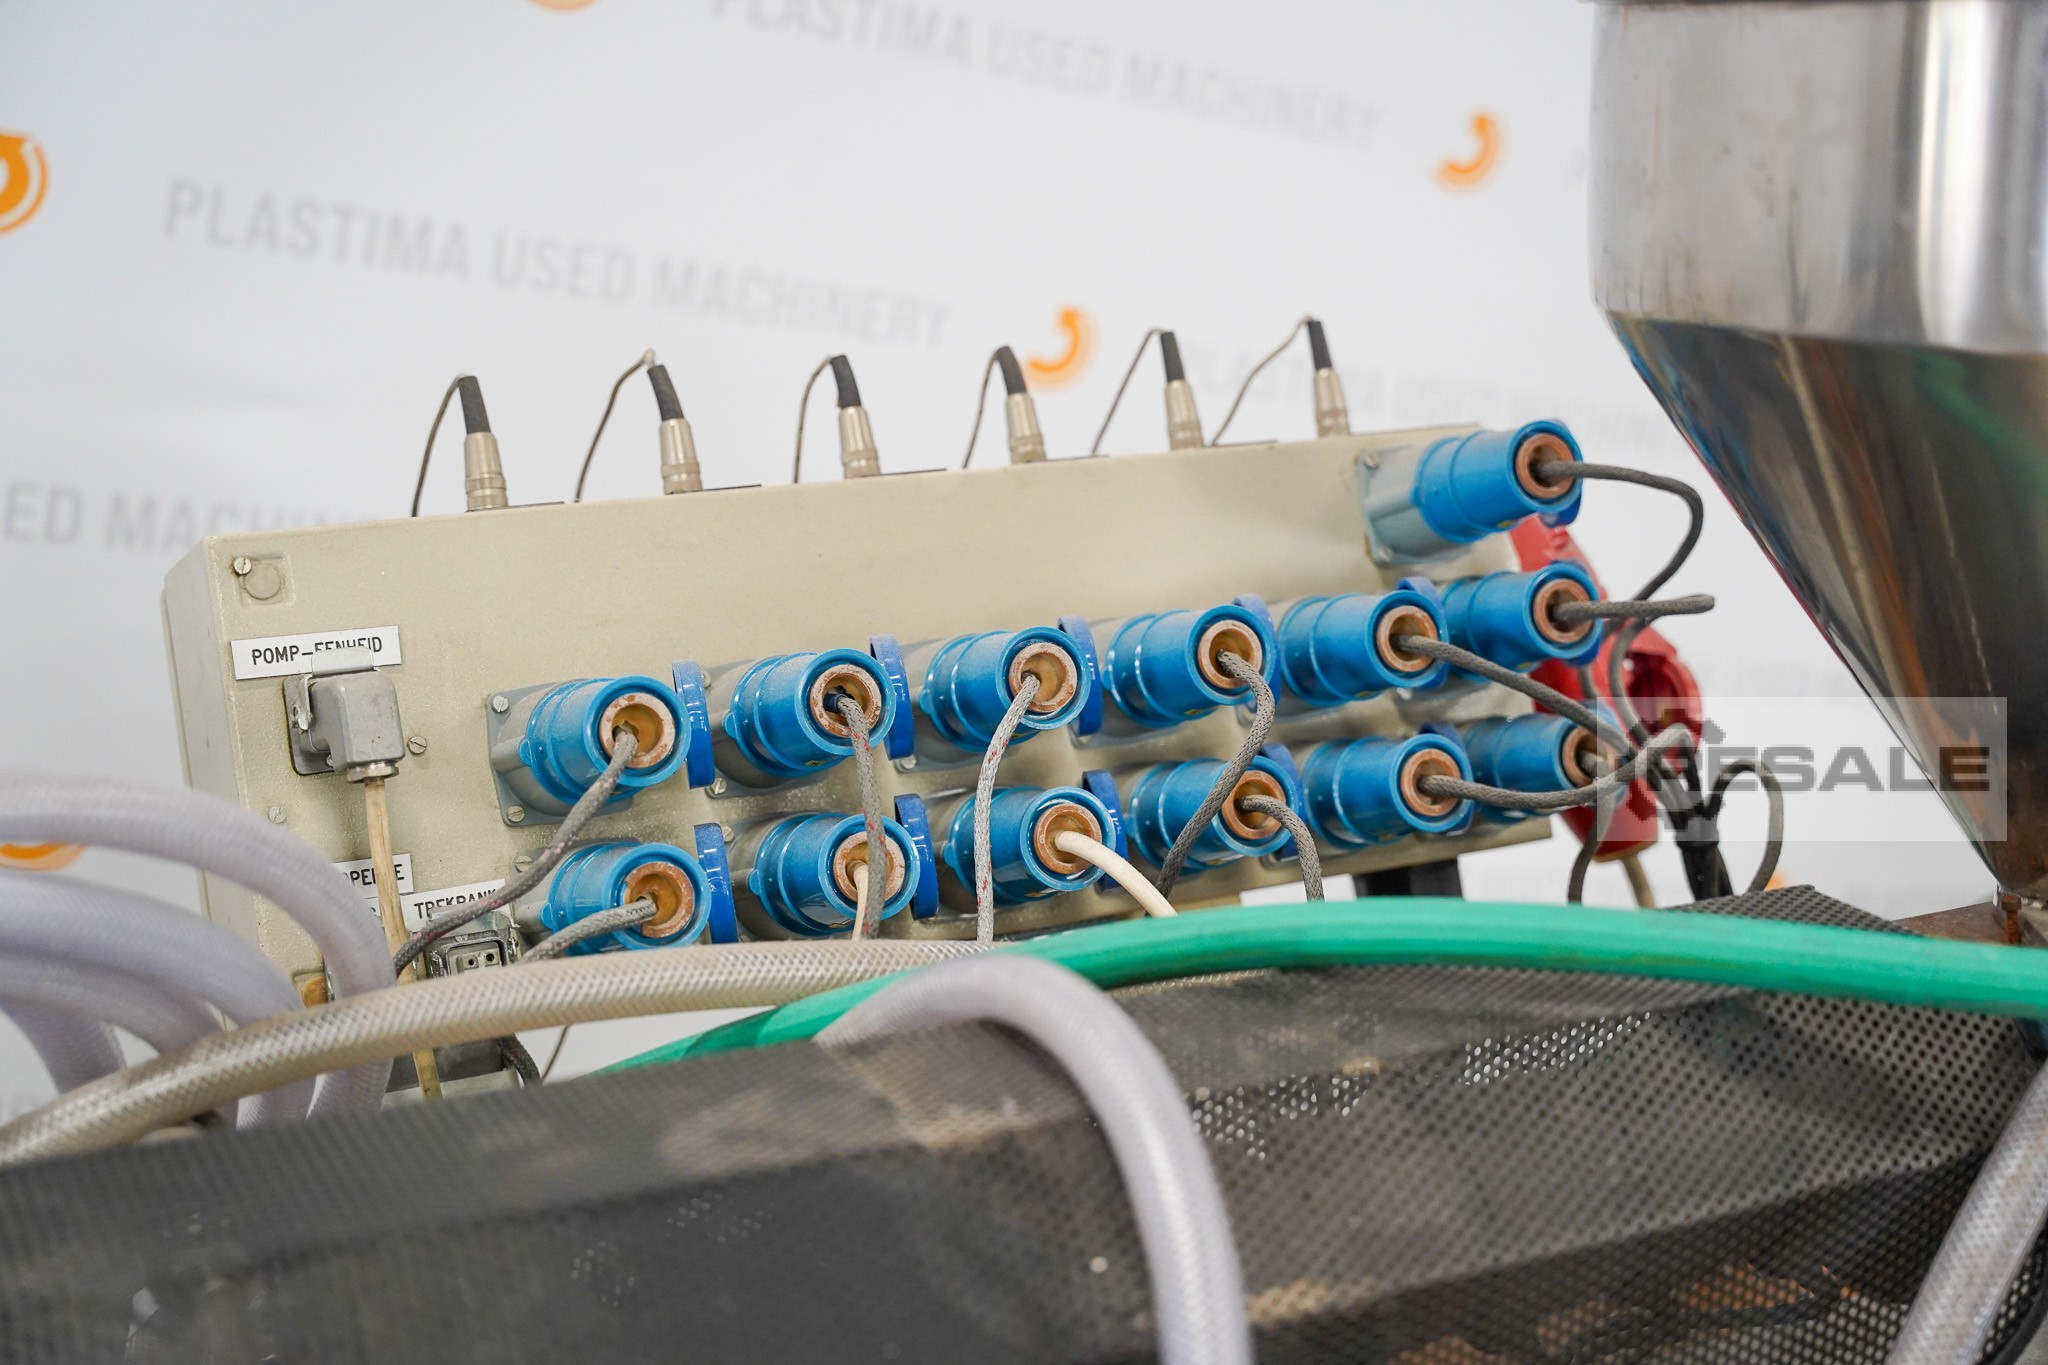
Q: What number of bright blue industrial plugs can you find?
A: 13